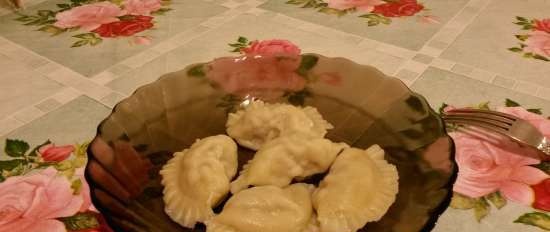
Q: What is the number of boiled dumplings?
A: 5